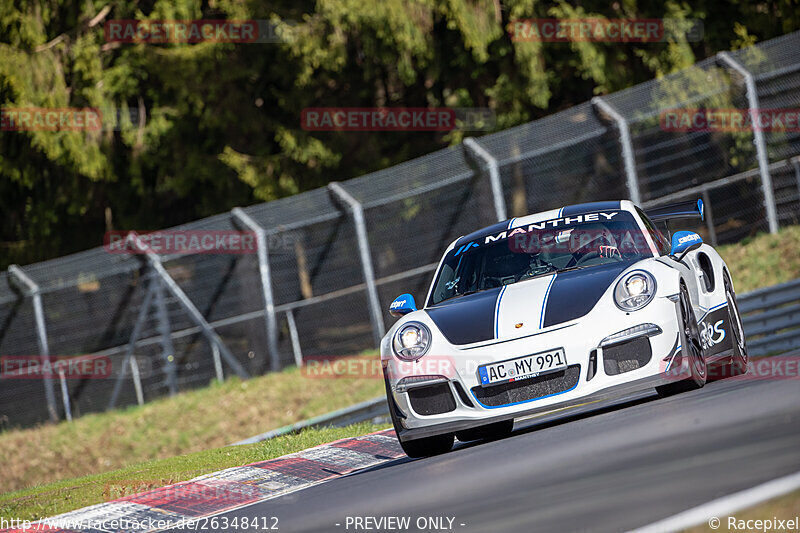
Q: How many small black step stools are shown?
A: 0